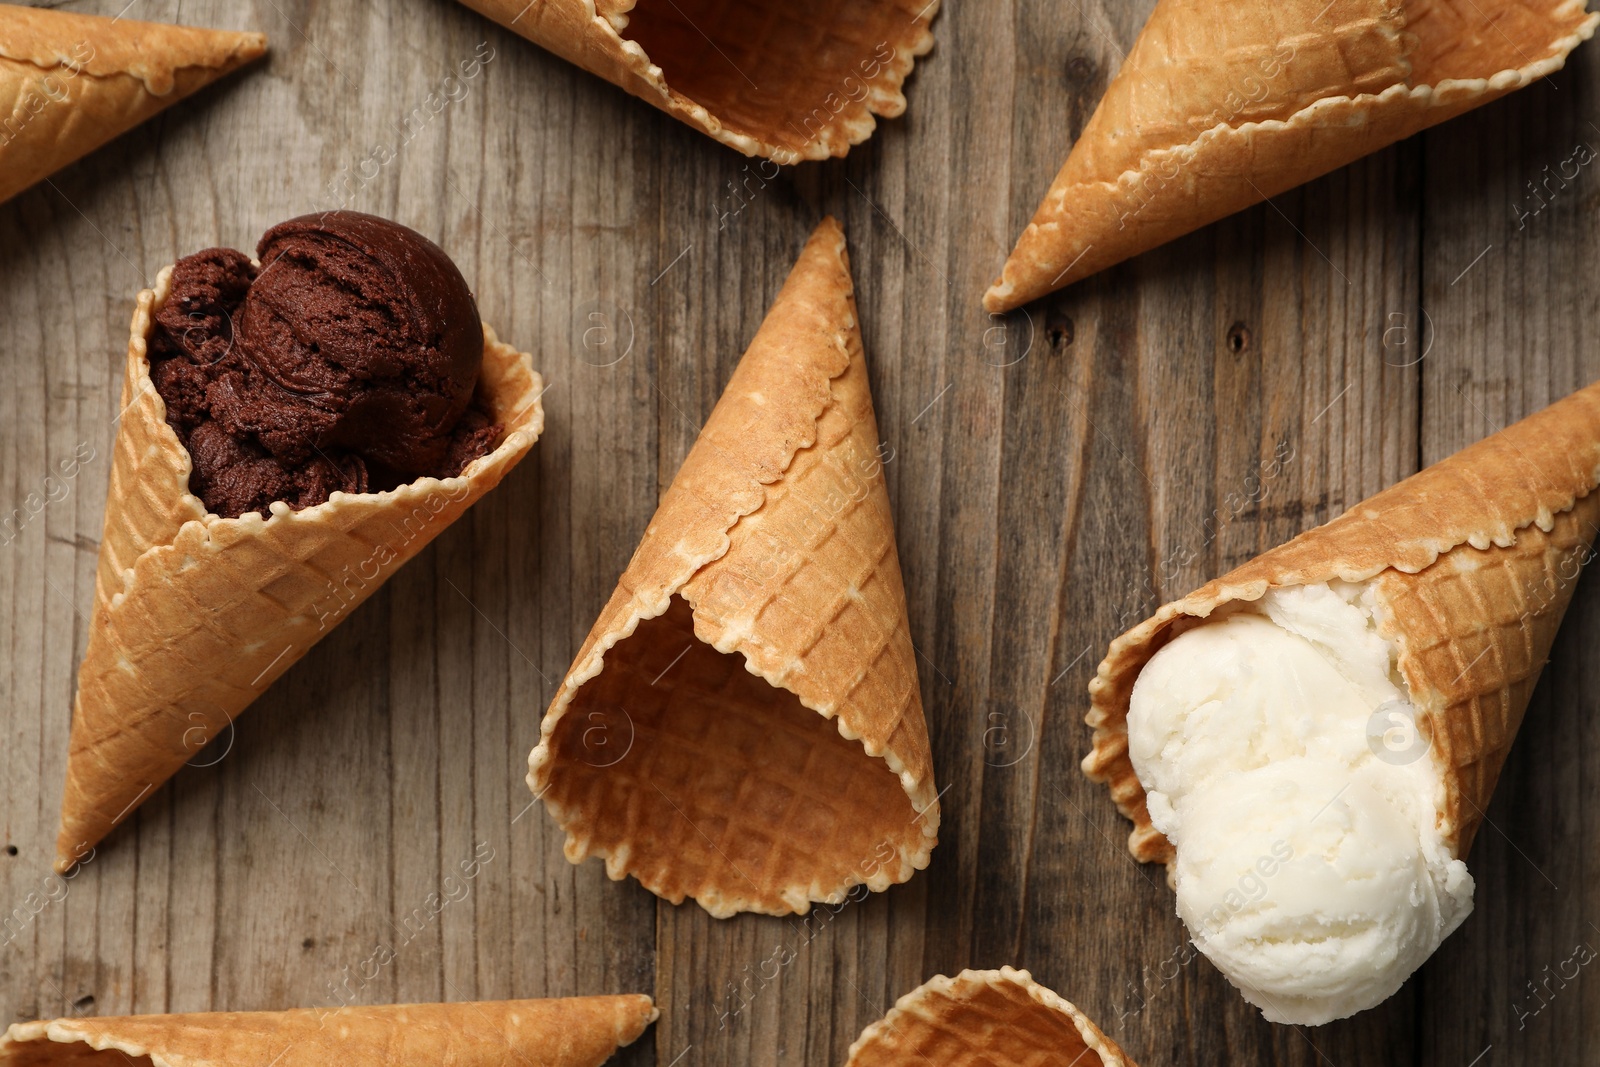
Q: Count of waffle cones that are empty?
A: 6